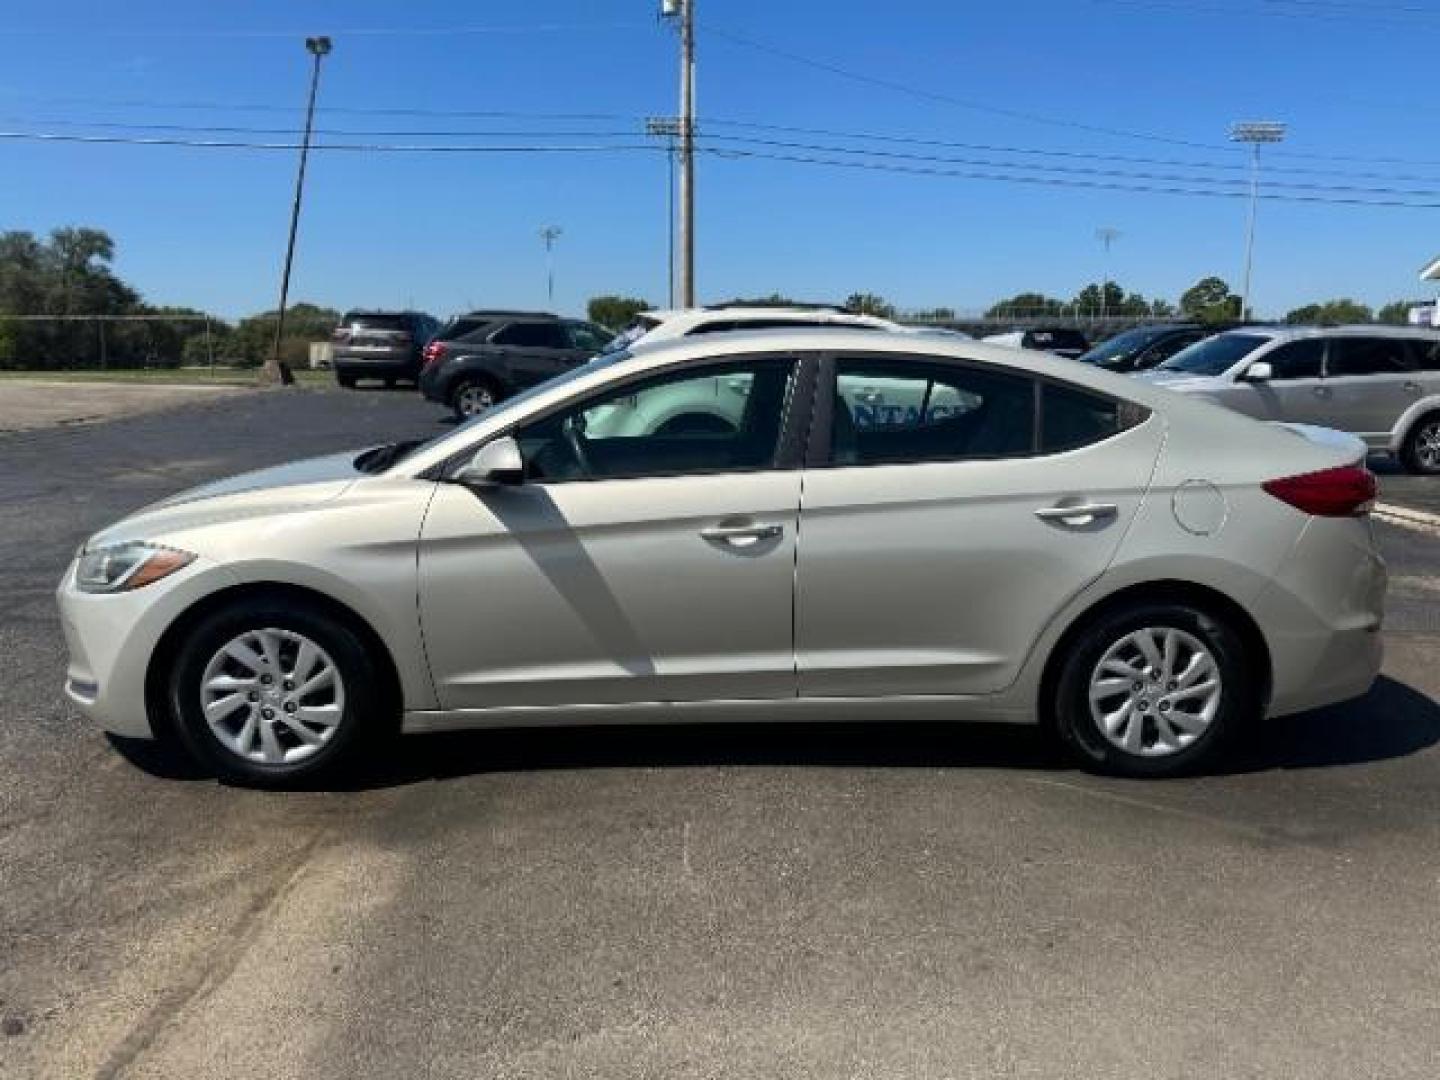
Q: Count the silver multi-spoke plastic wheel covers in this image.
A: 2